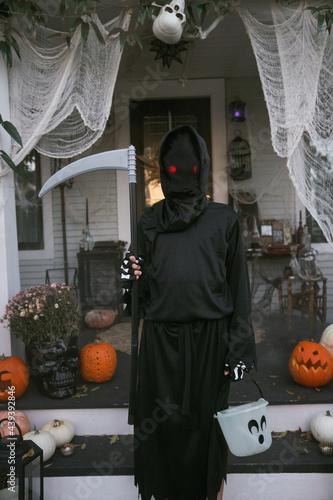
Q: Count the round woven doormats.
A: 1